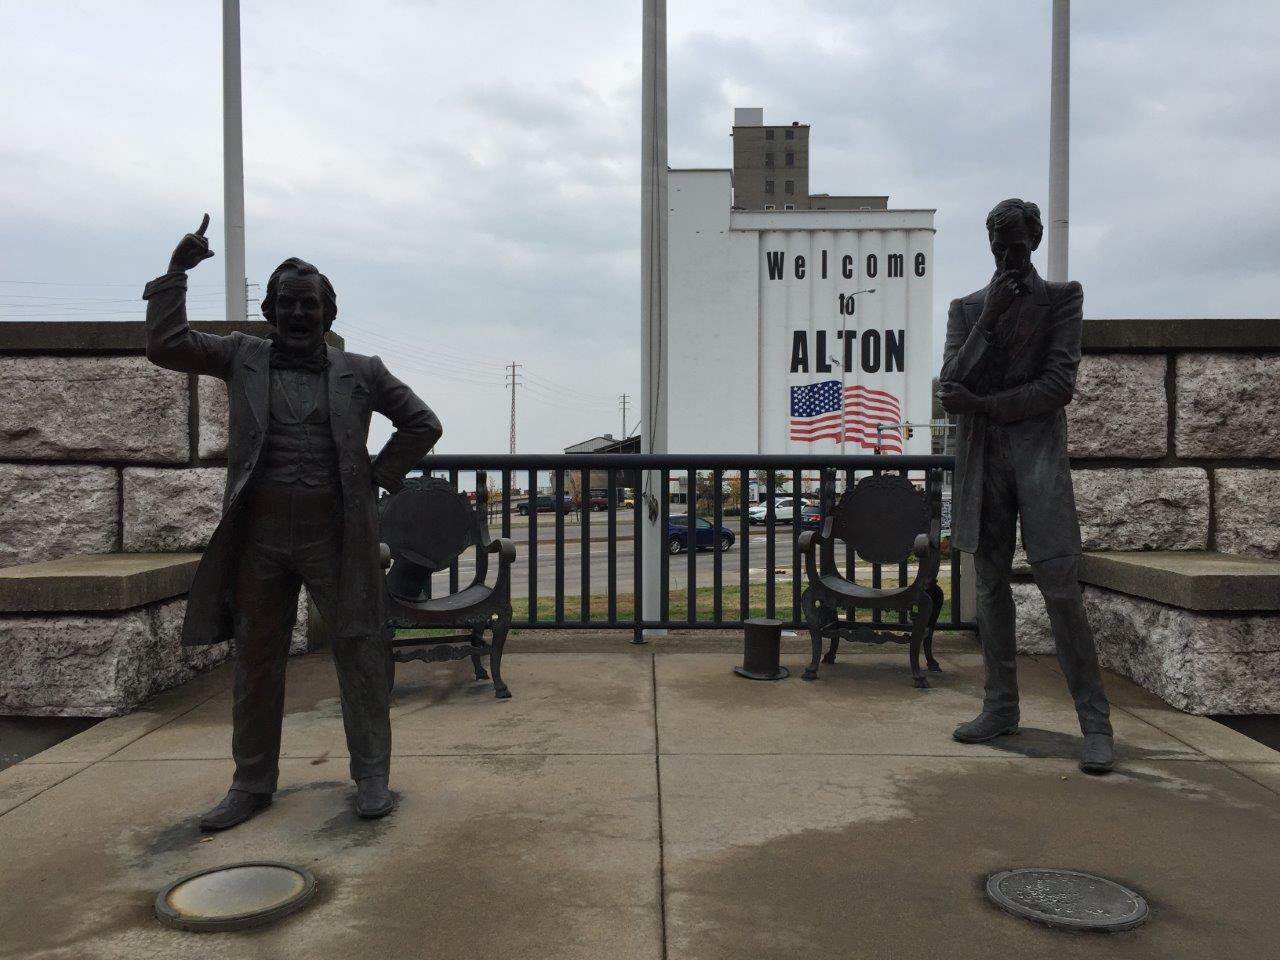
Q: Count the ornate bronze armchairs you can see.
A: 2